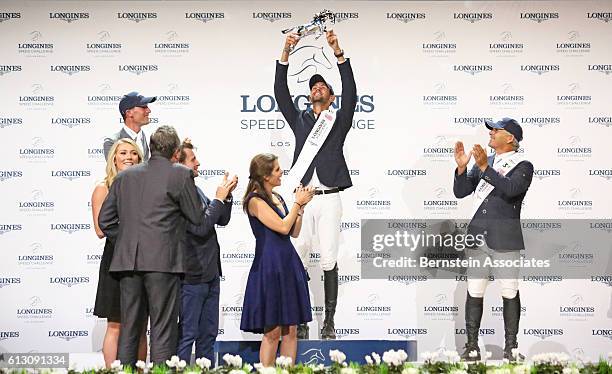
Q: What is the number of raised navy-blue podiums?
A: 1